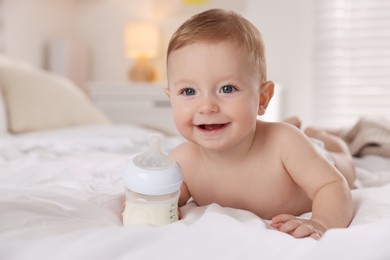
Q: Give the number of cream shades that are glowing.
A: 1